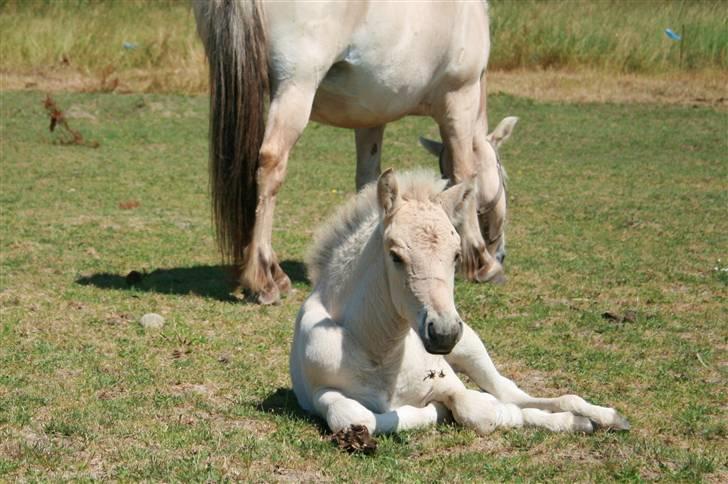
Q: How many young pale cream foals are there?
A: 1